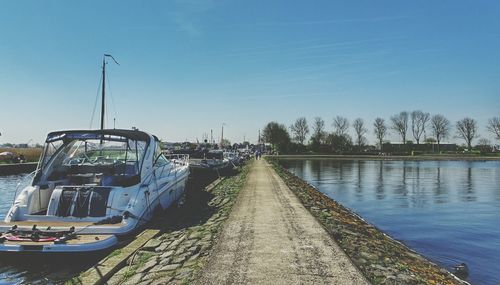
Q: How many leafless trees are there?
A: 10